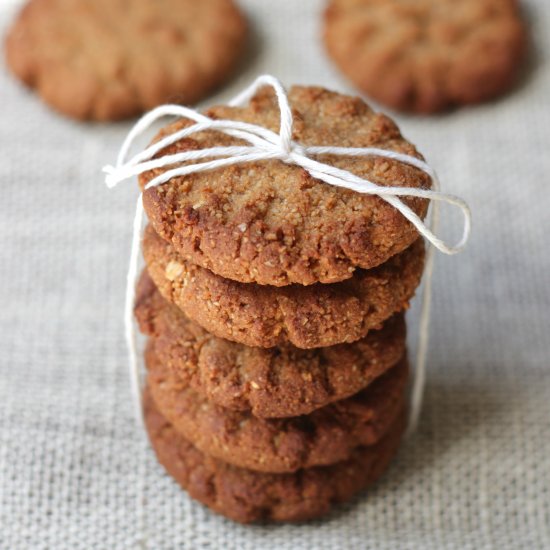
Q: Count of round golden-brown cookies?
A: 7